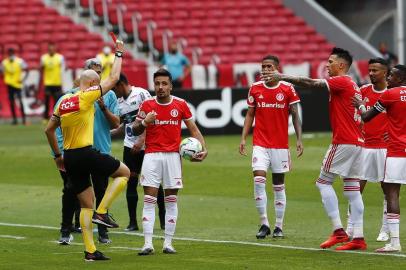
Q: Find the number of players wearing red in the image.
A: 5